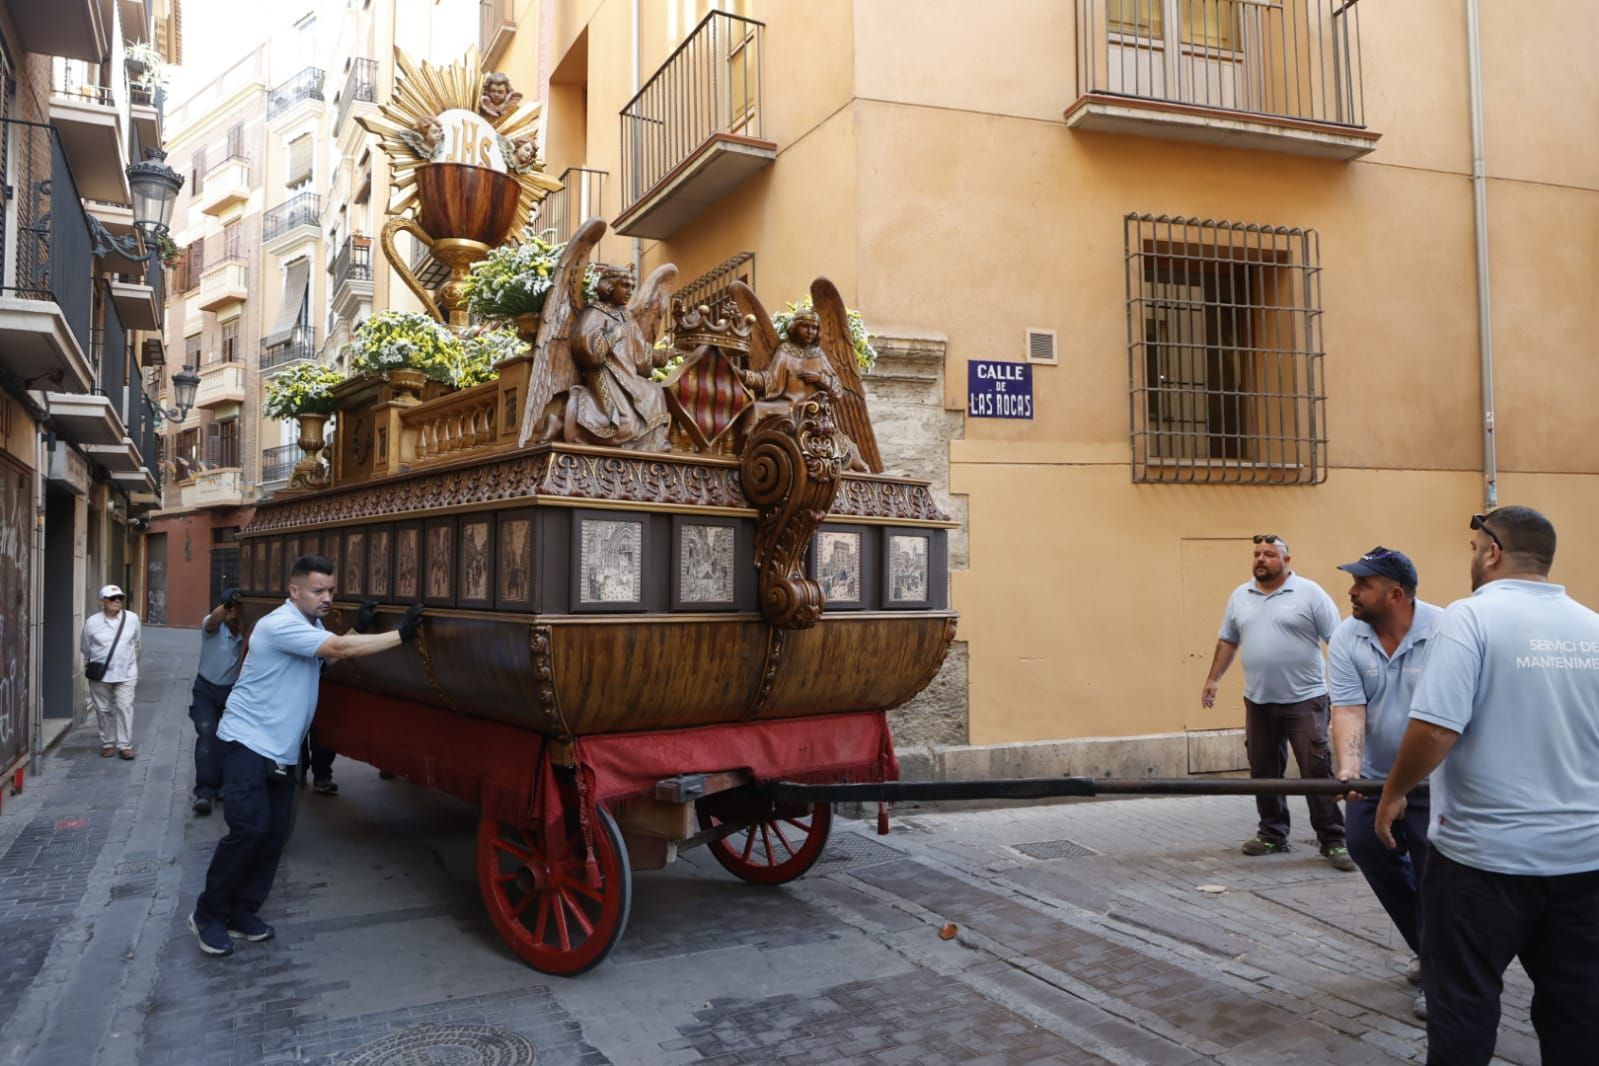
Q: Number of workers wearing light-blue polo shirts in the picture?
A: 5